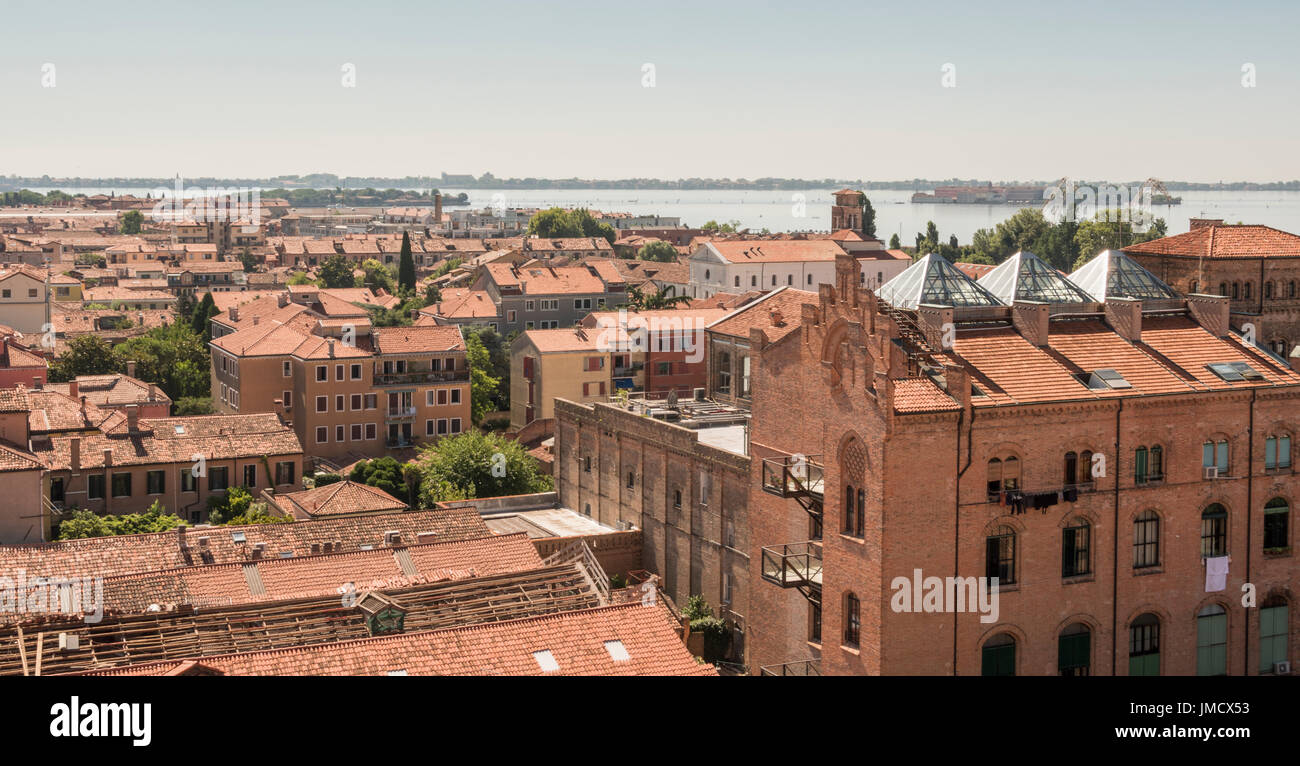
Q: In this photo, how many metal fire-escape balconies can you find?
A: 3